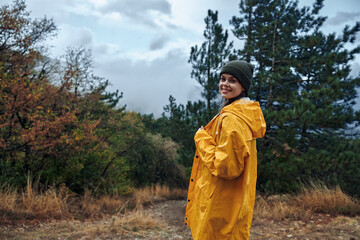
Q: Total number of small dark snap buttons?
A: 5